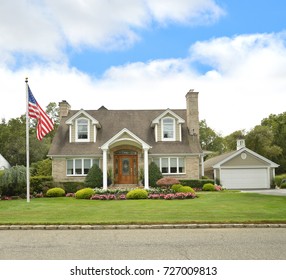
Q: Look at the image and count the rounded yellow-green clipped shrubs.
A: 6